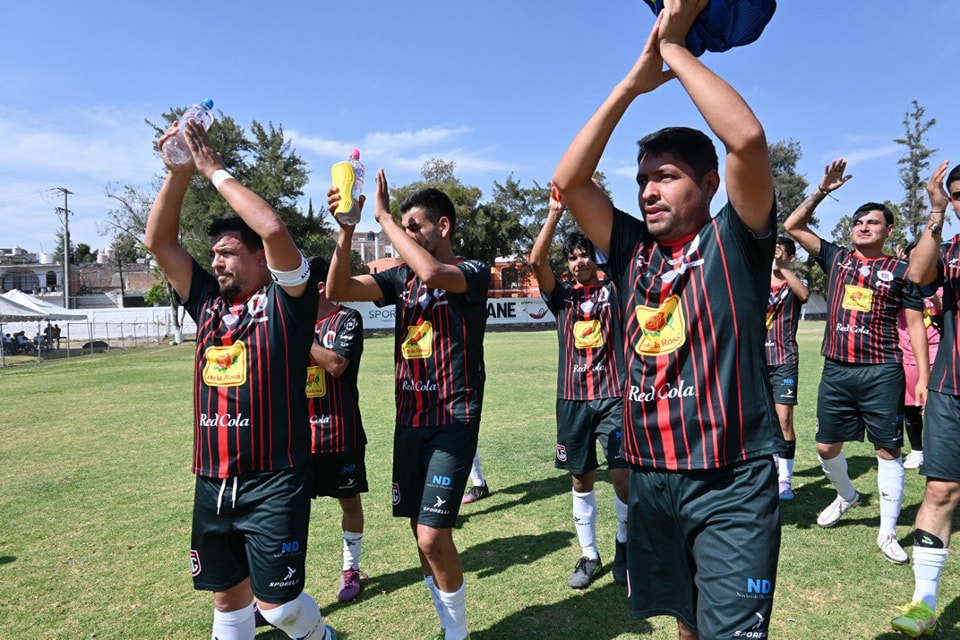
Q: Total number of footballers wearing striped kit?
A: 8